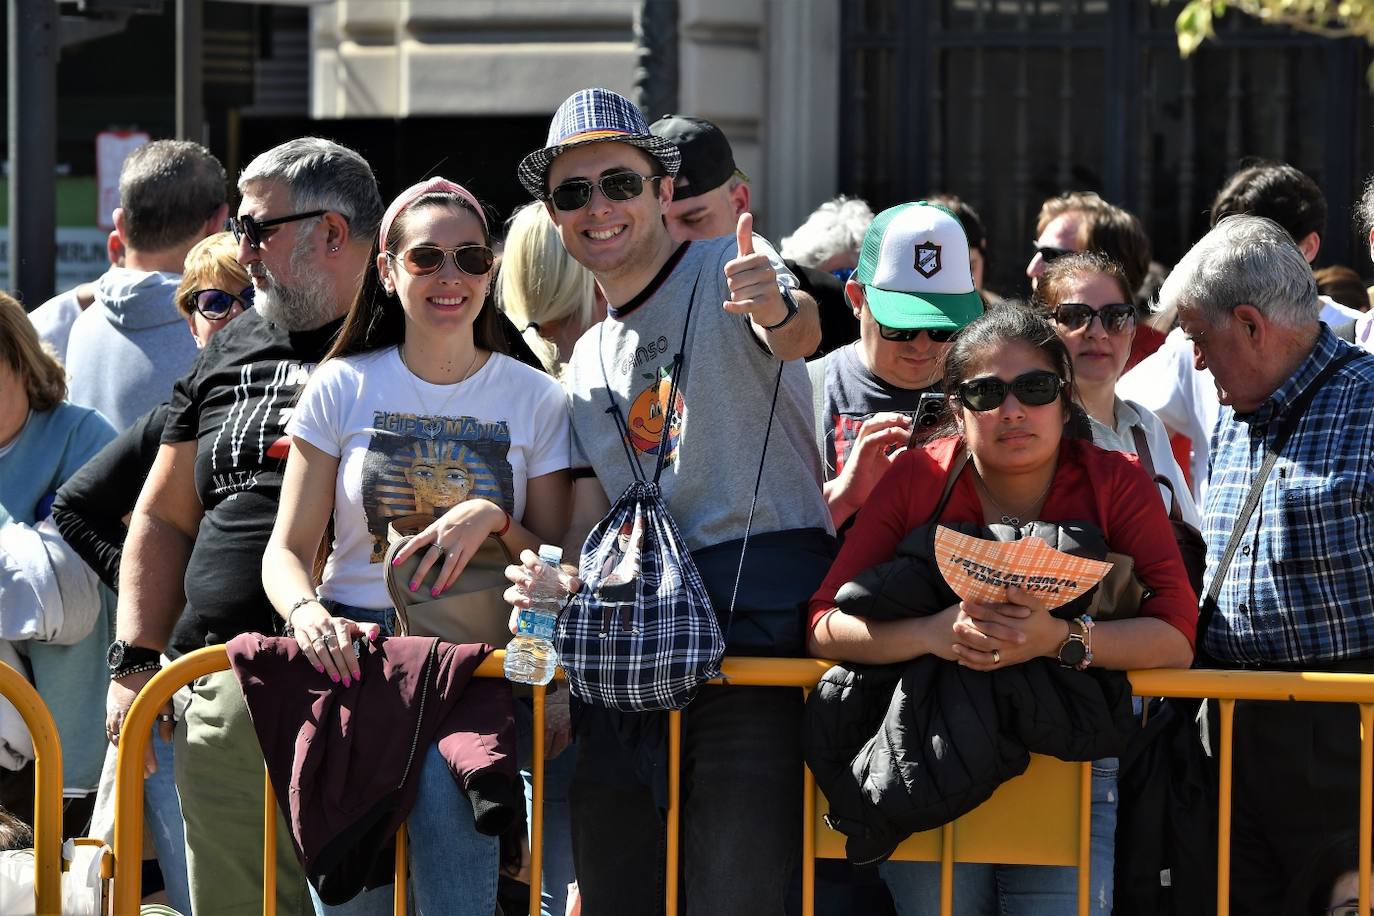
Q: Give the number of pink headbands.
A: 1